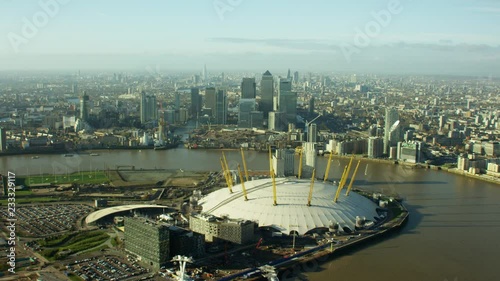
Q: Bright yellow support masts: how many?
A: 12